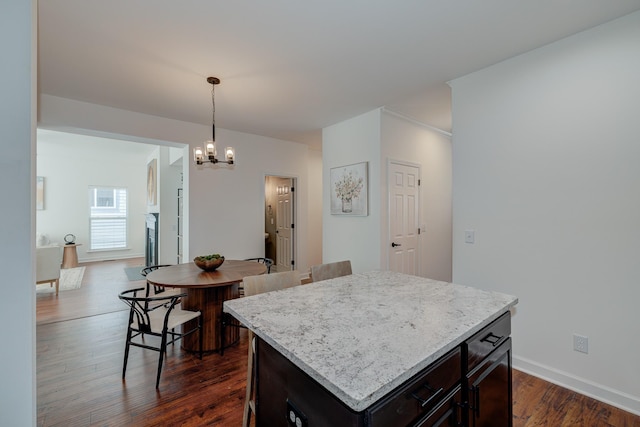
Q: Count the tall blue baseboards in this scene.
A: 0